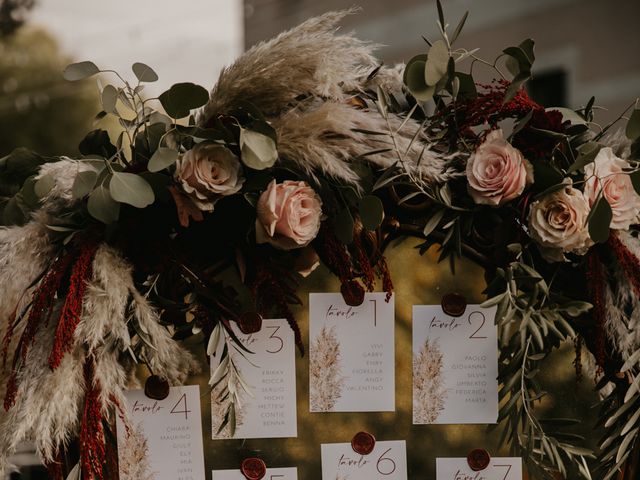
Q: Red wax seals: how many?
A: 7